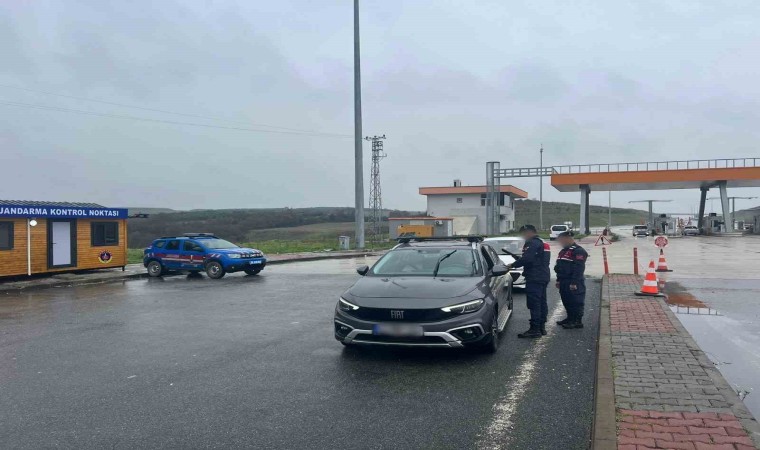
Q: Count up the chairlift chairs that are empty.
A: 0